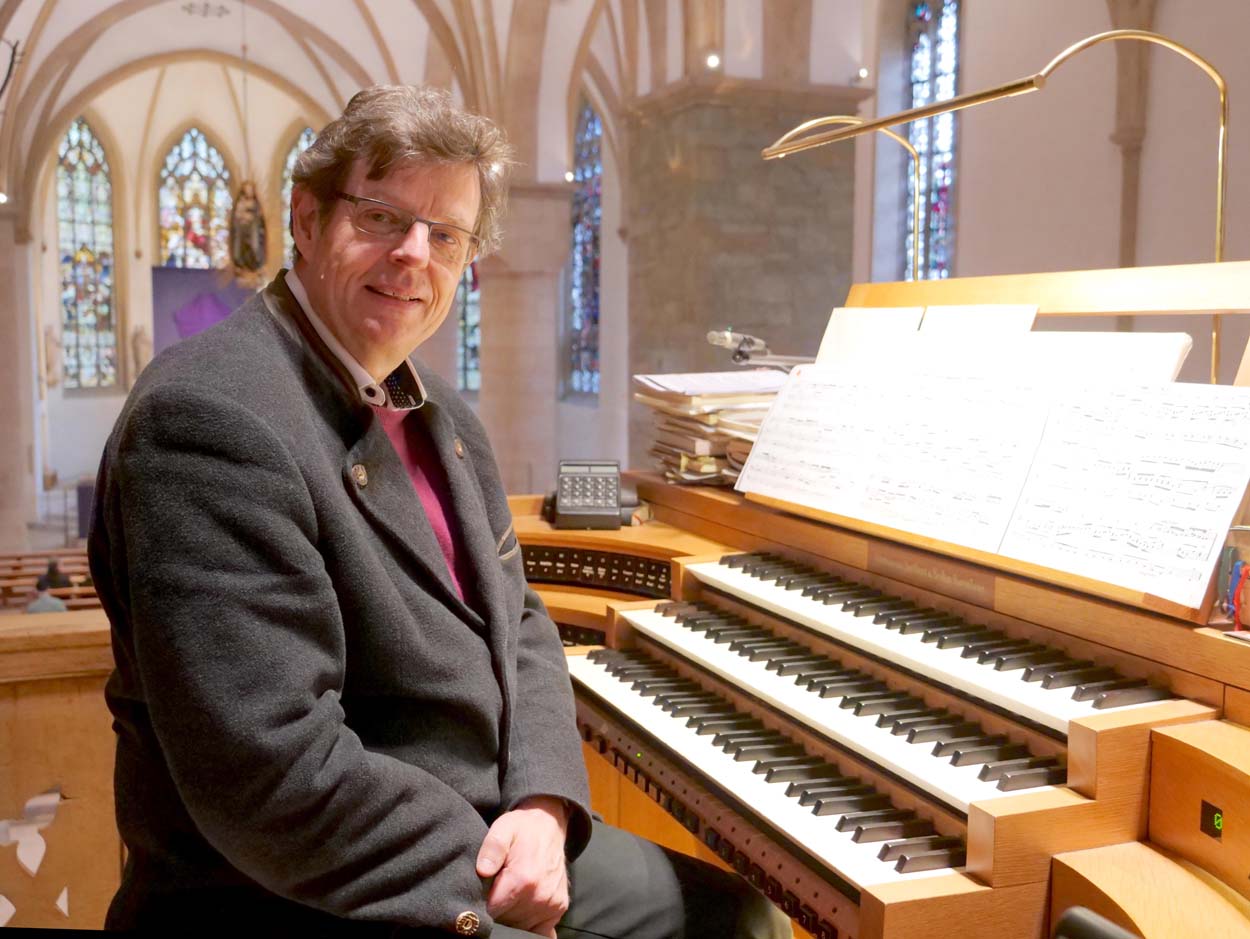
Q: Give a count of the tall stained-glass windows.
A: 6